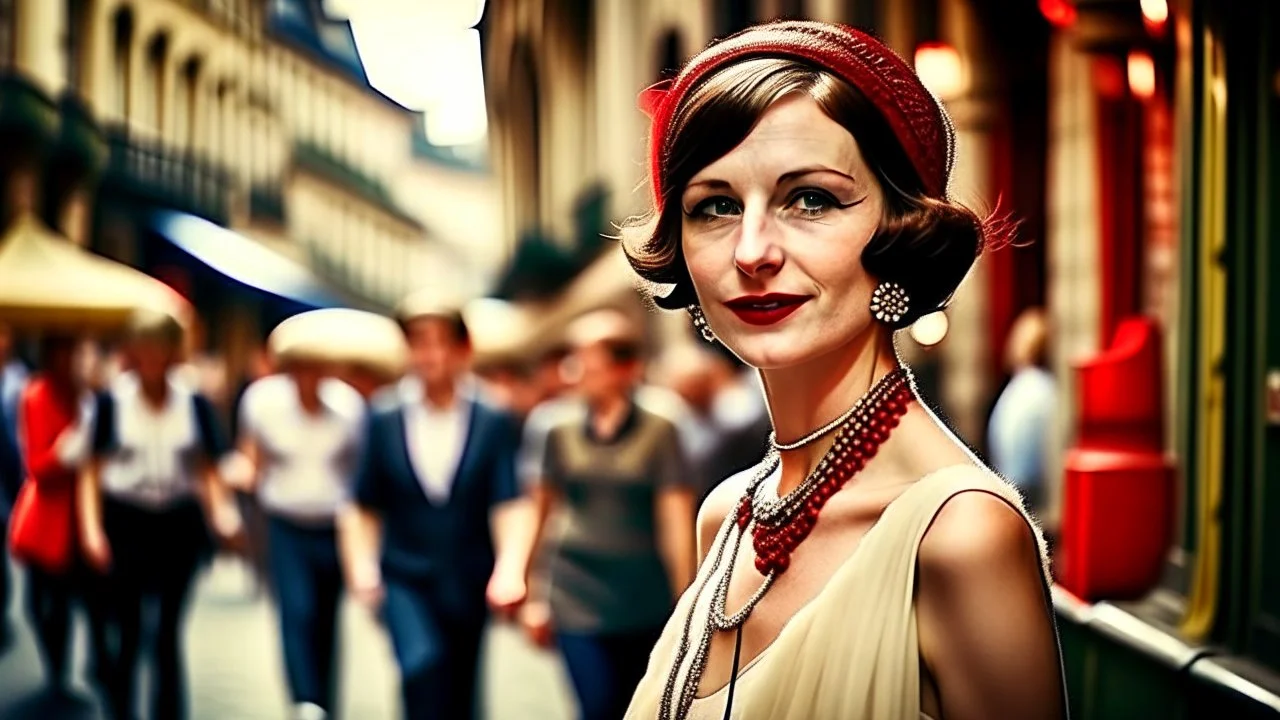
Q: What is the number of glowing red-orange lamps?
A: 4